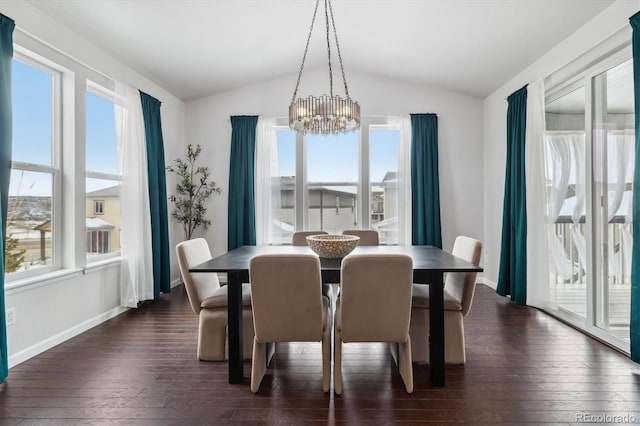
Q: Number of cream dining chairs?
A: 6